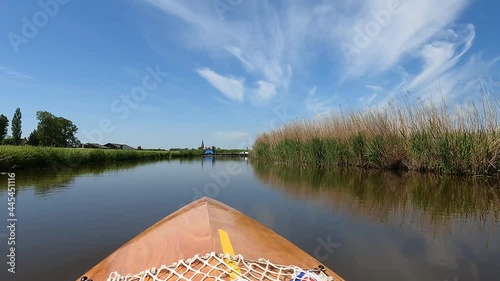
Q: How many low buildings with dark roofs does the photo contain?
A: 2